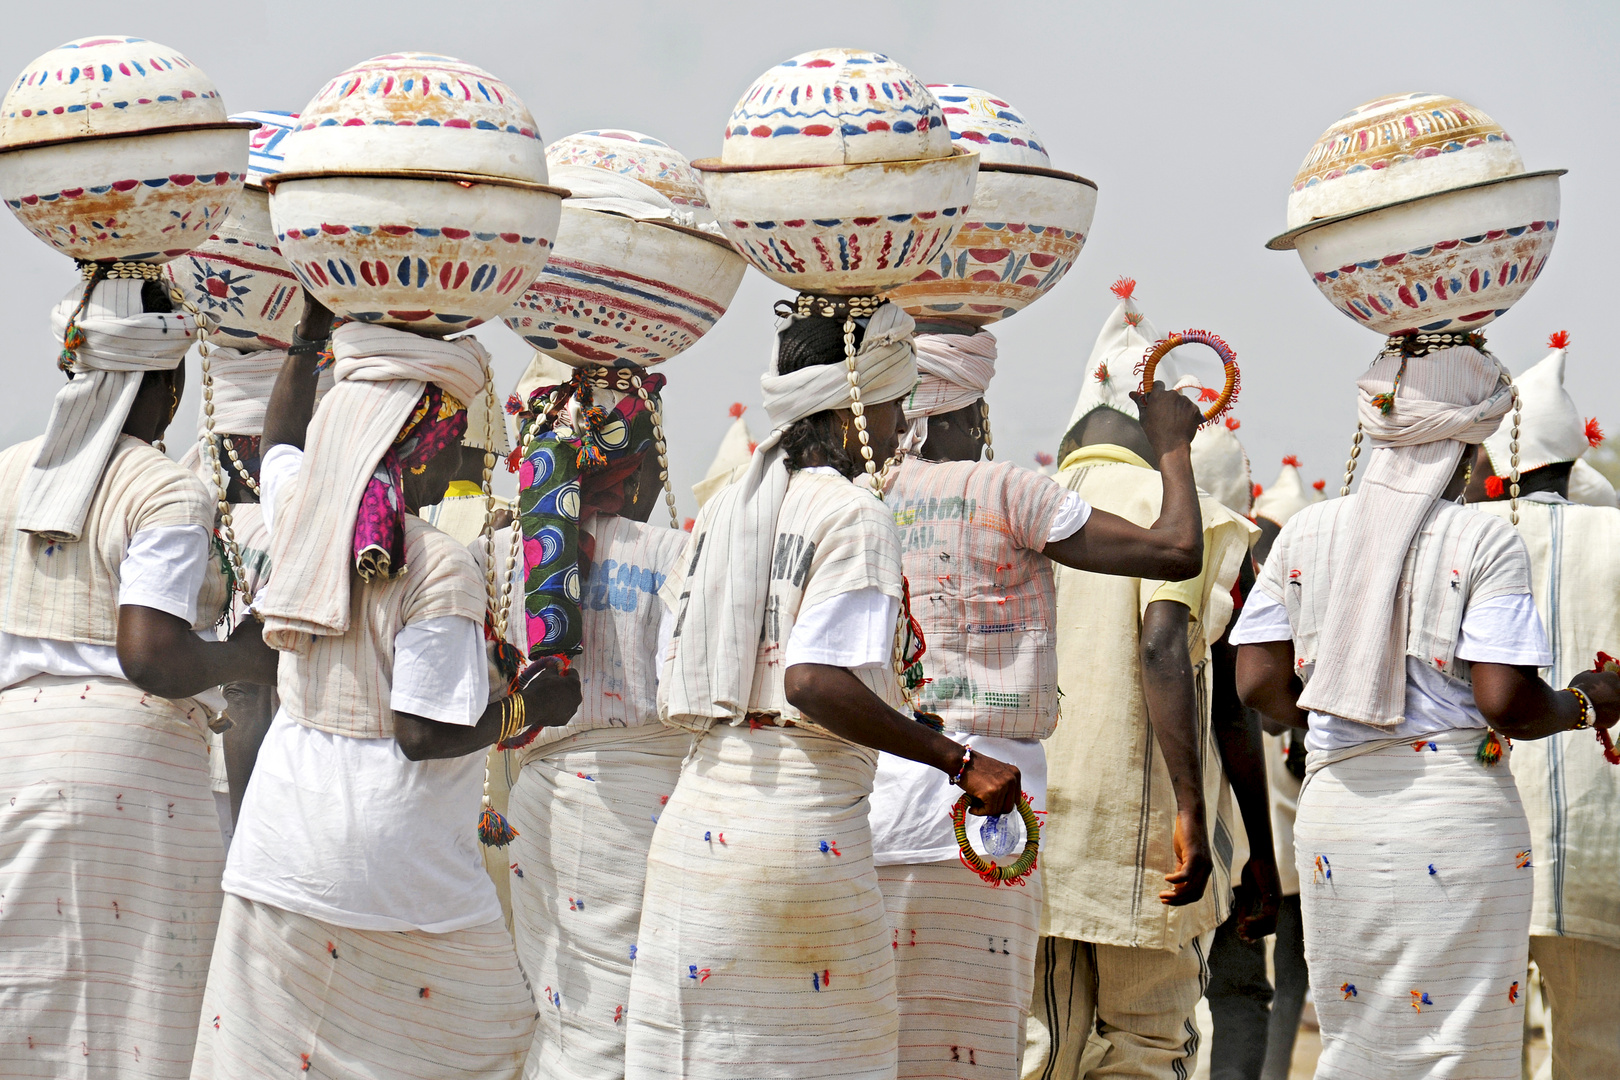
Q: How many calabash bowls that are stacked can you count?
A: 14